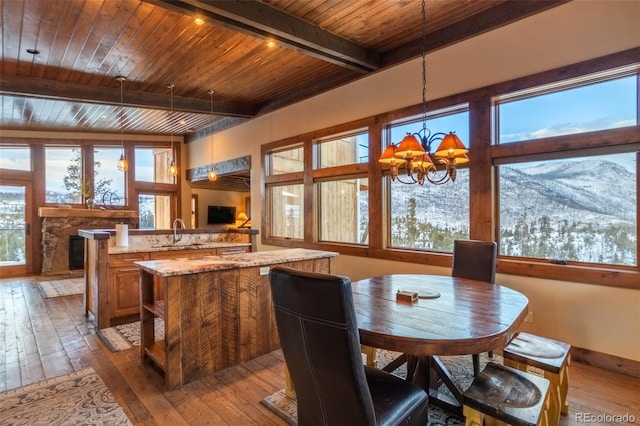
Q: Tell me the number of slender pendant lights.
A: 3